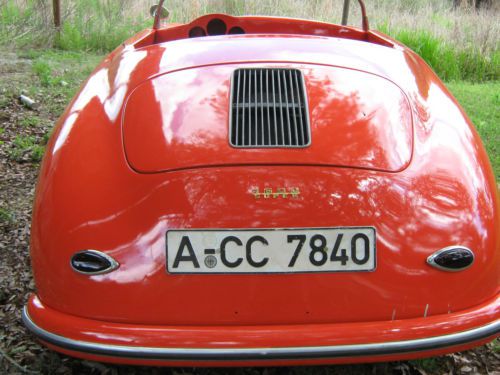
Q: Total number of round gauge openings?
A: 3